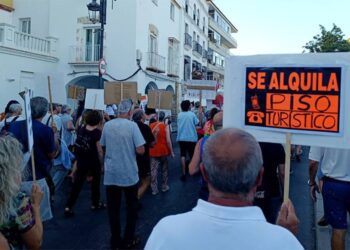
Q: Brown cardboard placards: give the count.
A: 3